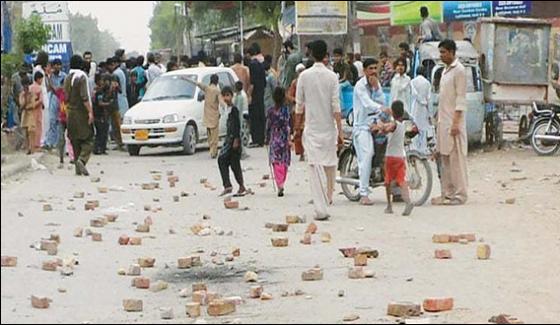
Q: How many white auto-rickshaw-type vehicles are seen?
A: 1